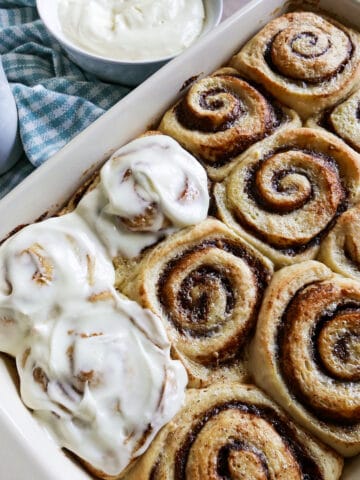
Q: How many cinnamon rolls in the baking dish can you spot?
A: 11